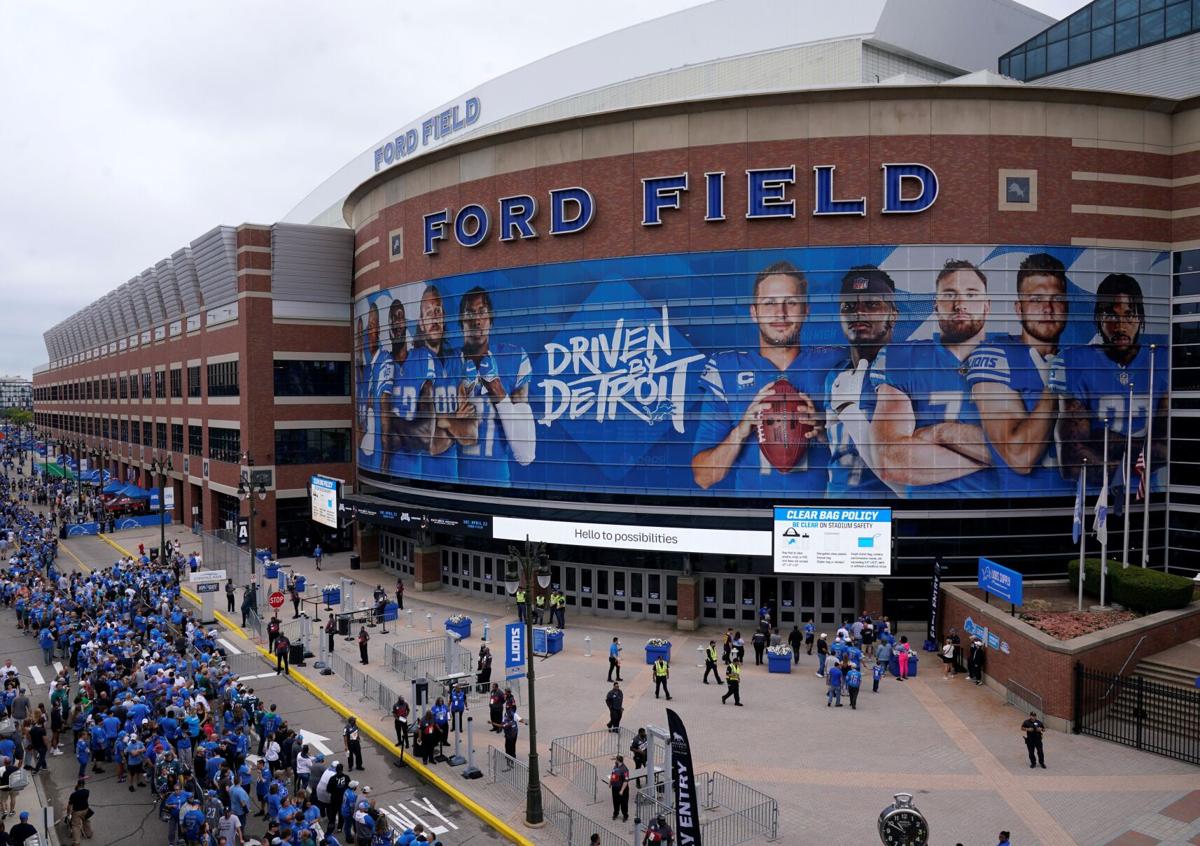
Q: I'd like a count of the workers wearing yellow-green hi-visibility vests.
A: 7